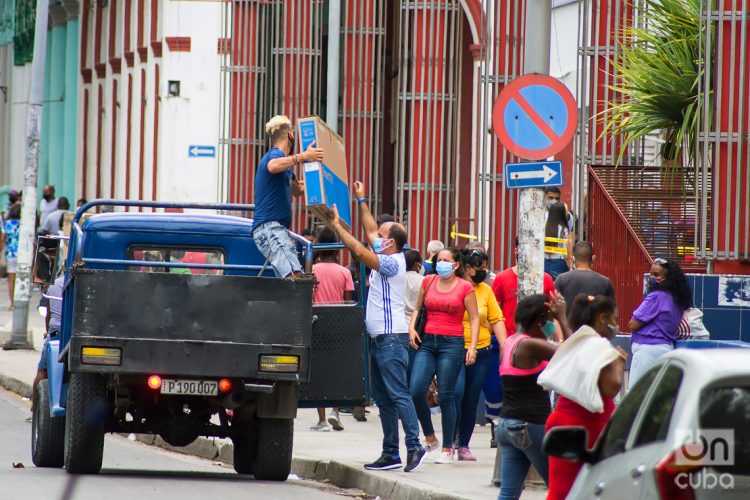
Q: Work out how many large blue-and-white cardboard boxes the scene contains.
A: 1